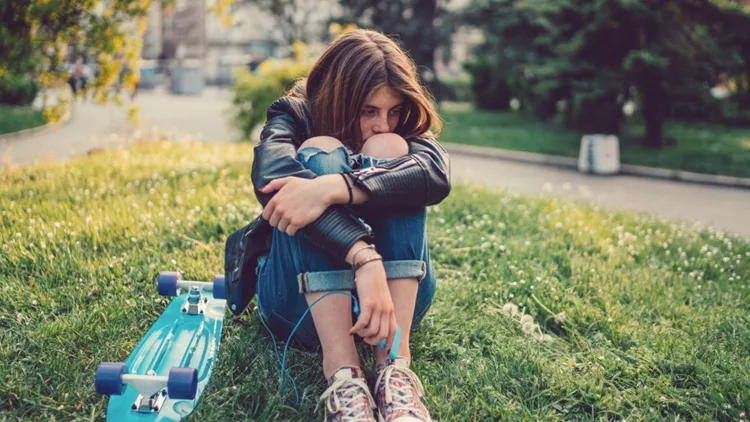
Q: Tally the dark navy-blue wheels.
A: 4